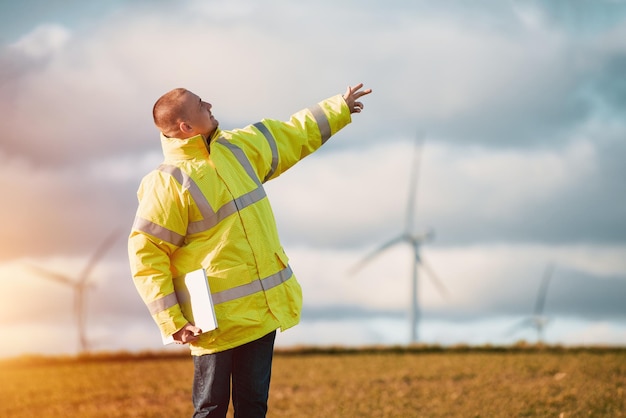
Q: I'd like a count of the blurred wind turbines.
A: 3